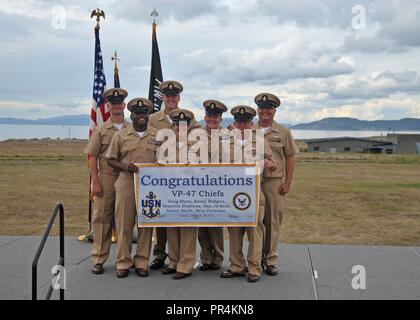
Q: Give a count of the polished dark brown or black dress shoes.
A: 11